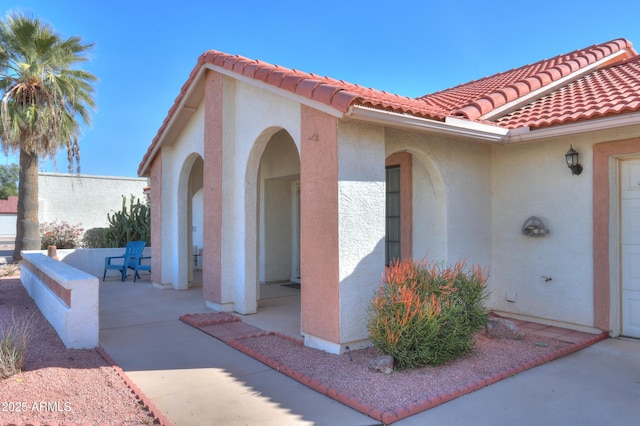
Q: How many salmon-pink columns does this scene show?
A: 3